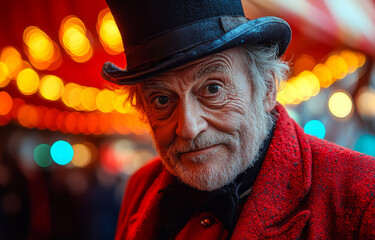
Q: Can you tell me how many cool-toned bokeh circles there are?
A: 4